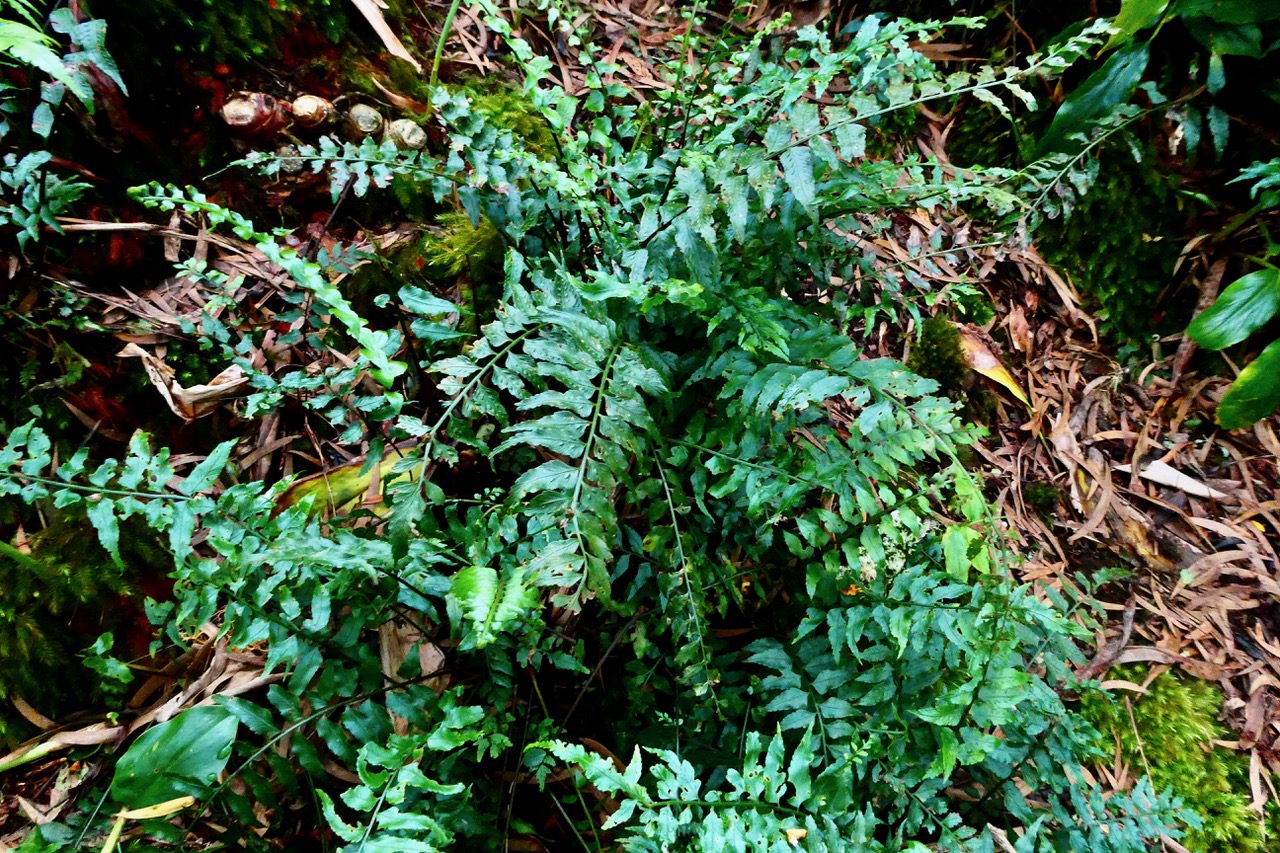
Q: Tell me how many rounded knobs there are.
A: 4